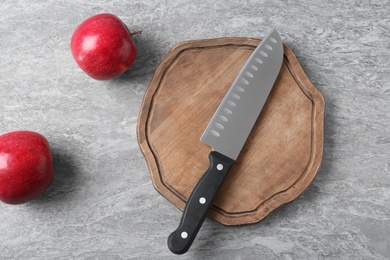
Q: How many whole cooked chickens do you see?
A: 0